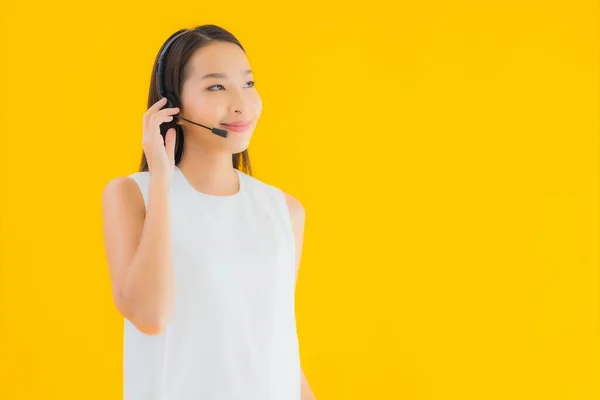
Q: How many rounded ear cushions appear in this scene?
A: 1